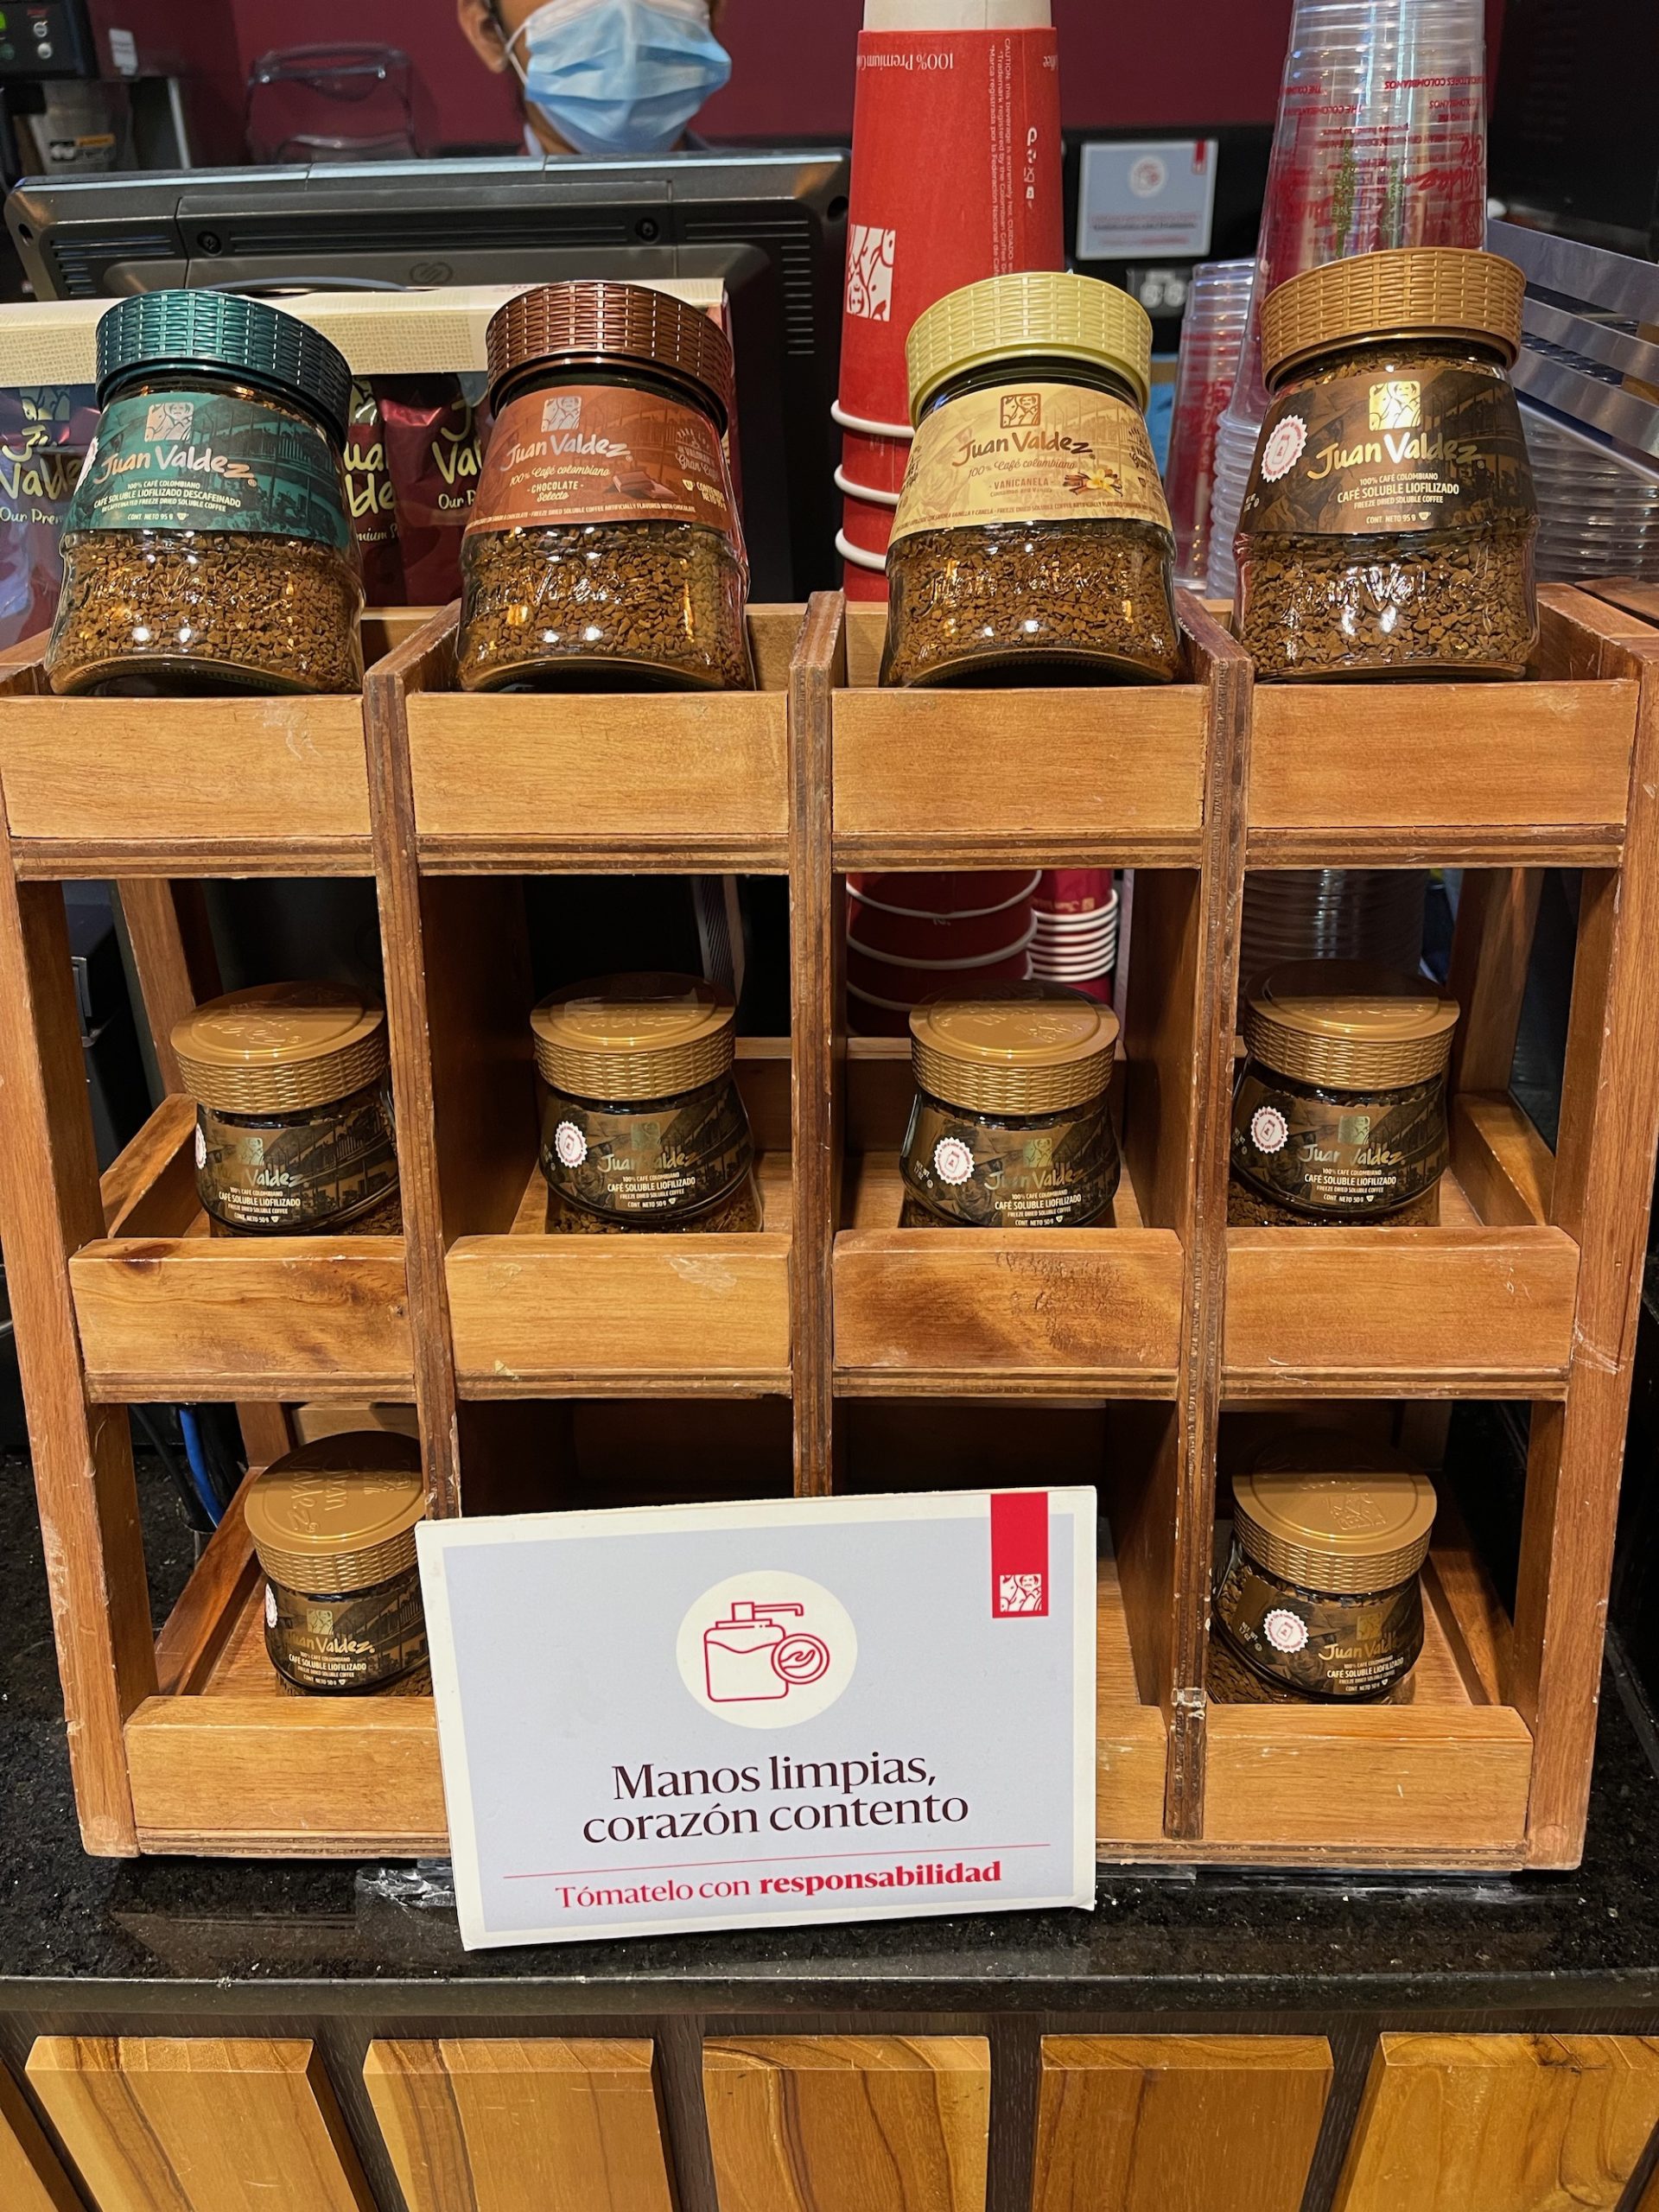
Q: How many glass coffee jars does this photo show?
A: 10